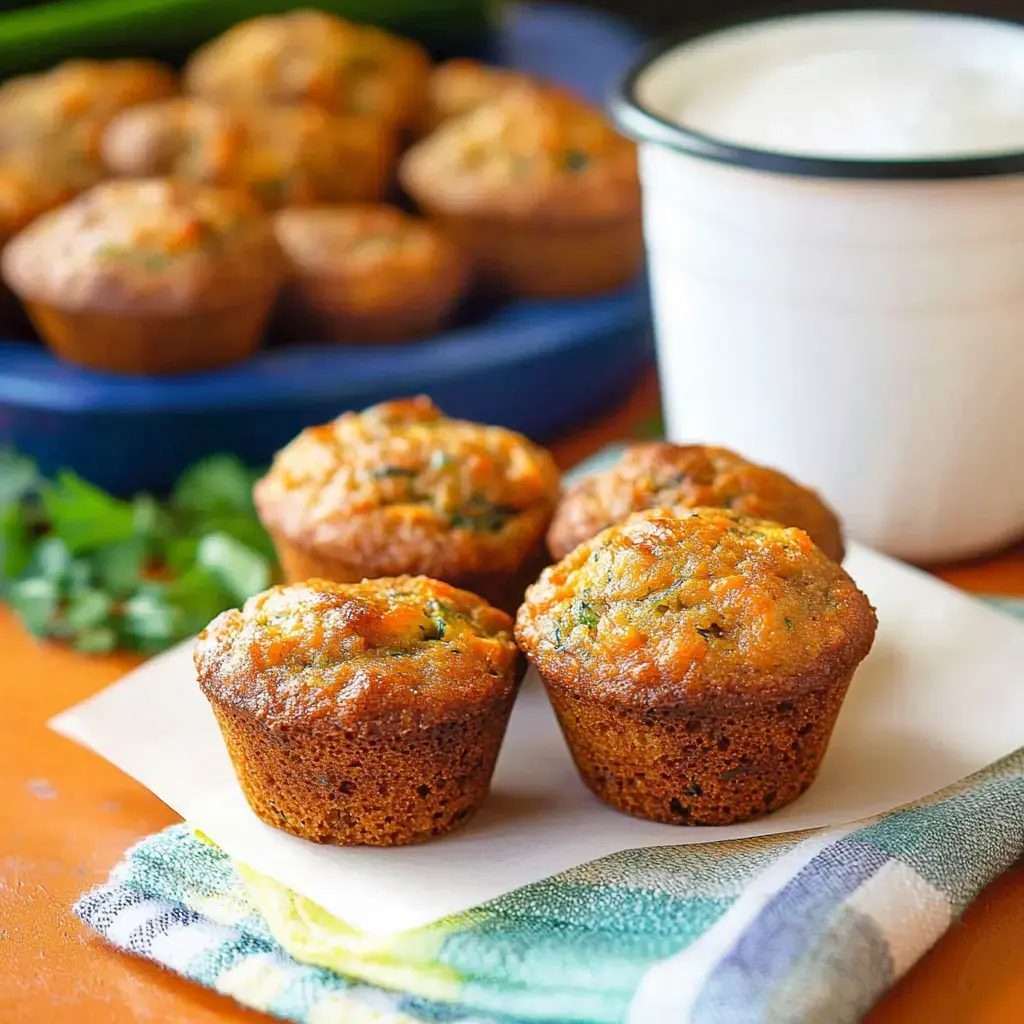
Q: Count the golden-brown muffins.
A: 12